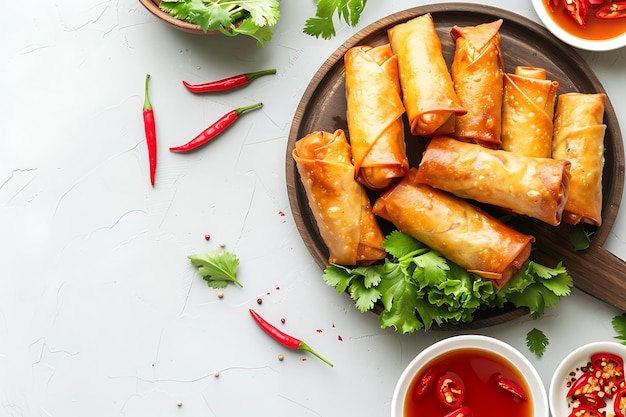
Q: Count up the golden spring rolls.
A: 8